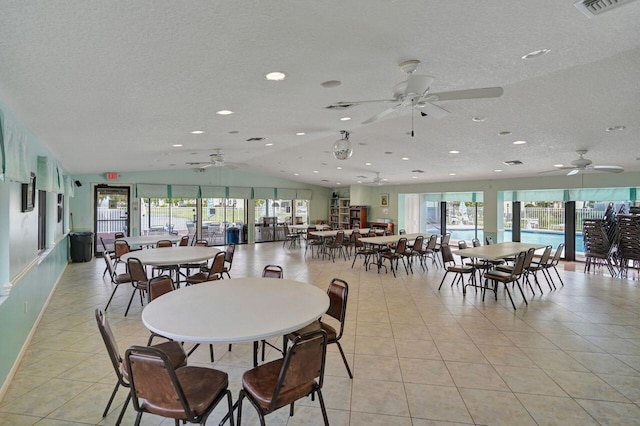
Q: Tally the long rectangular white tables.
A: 4